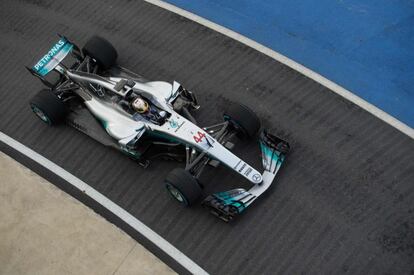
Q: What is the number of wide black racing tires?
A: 4